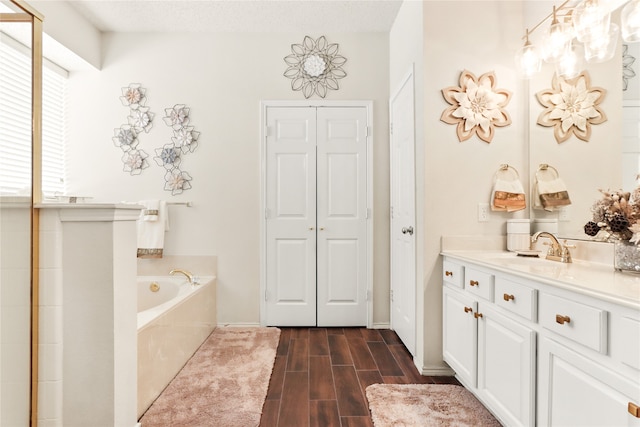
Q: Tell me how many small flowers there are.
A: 8